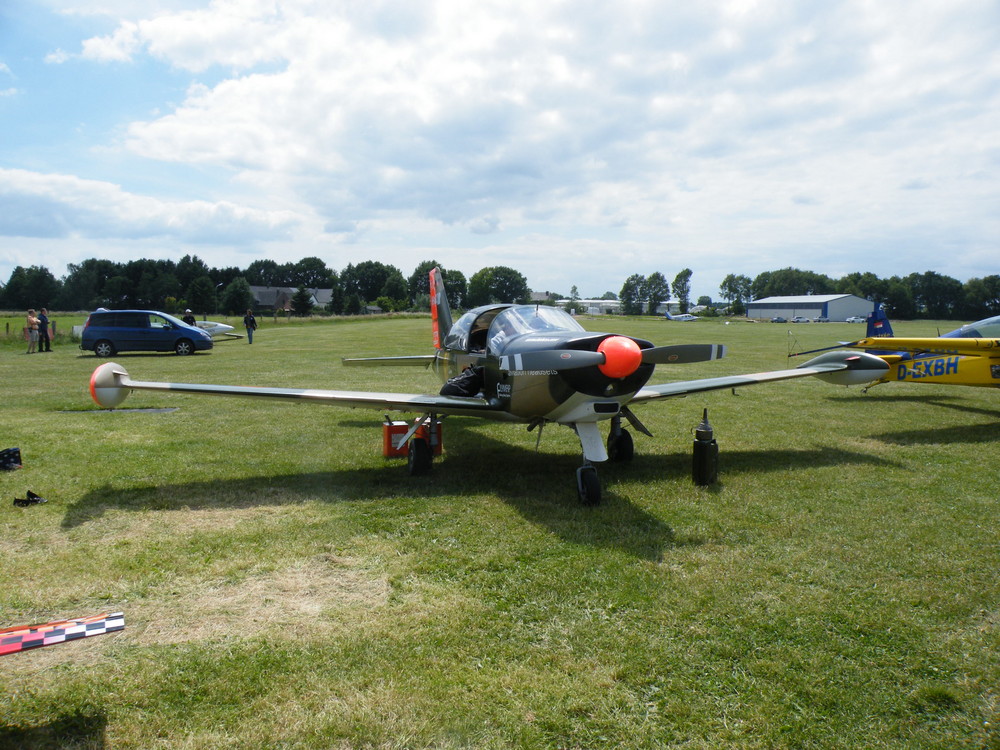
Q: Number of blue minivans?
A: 1